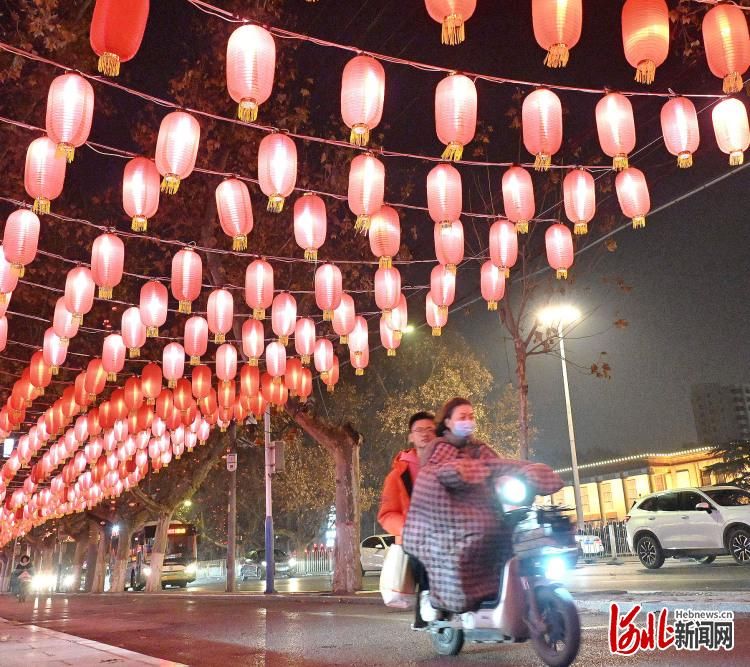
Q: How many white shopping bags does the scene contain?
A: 1